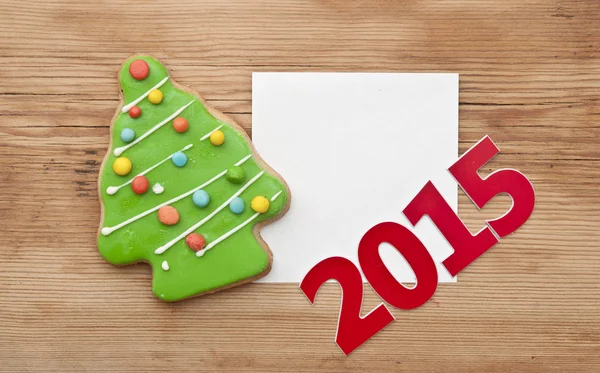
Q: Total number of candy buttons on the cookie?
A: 15